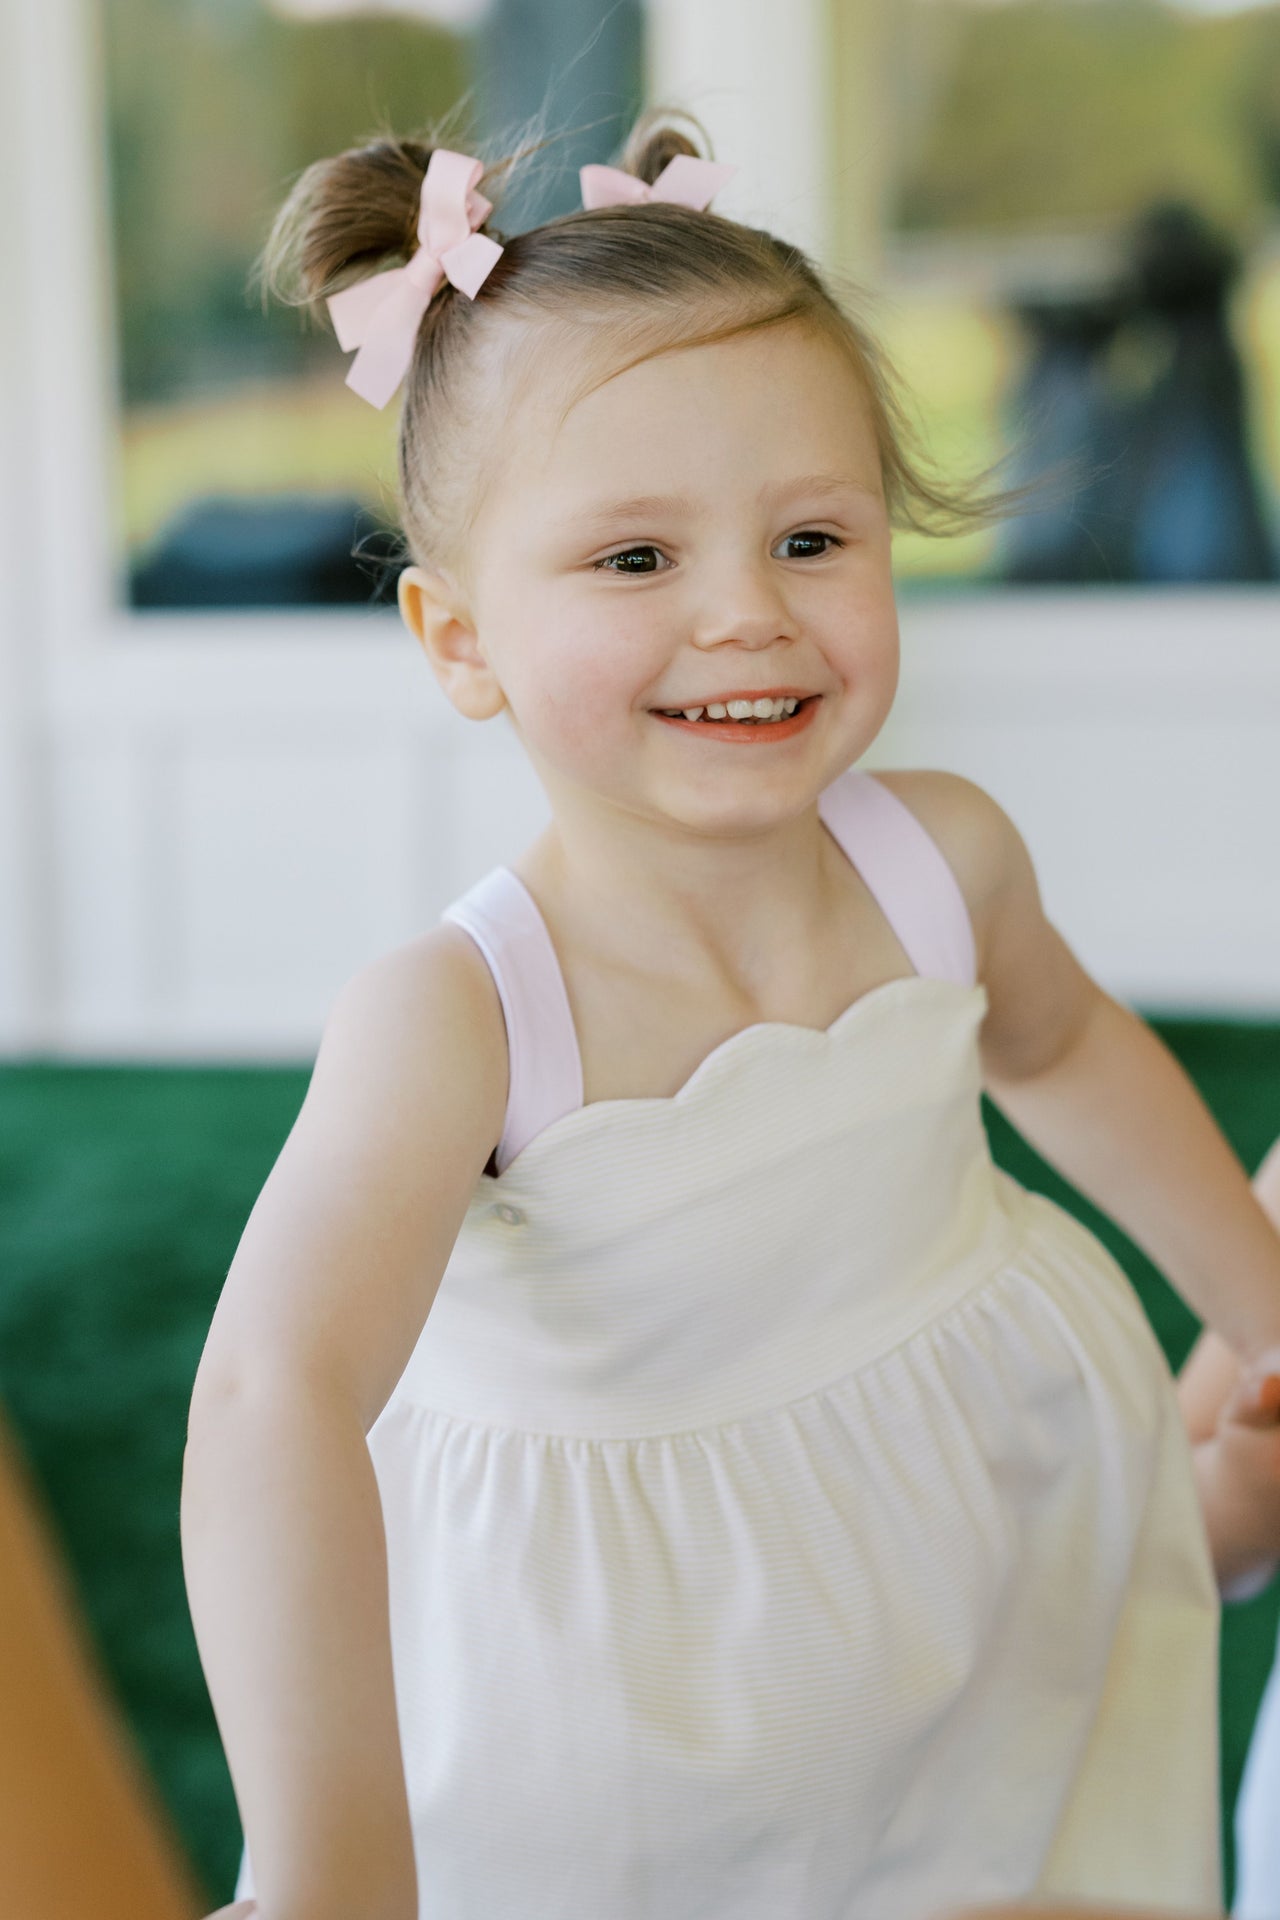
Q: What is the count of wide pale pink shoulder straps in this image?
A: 2